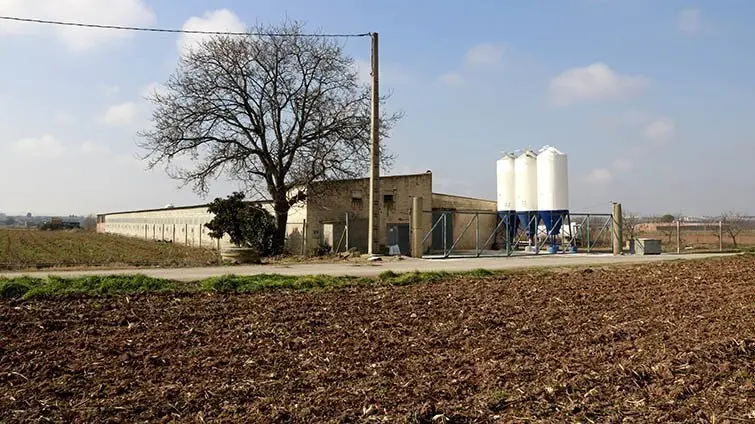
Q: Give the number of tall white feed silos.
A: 3